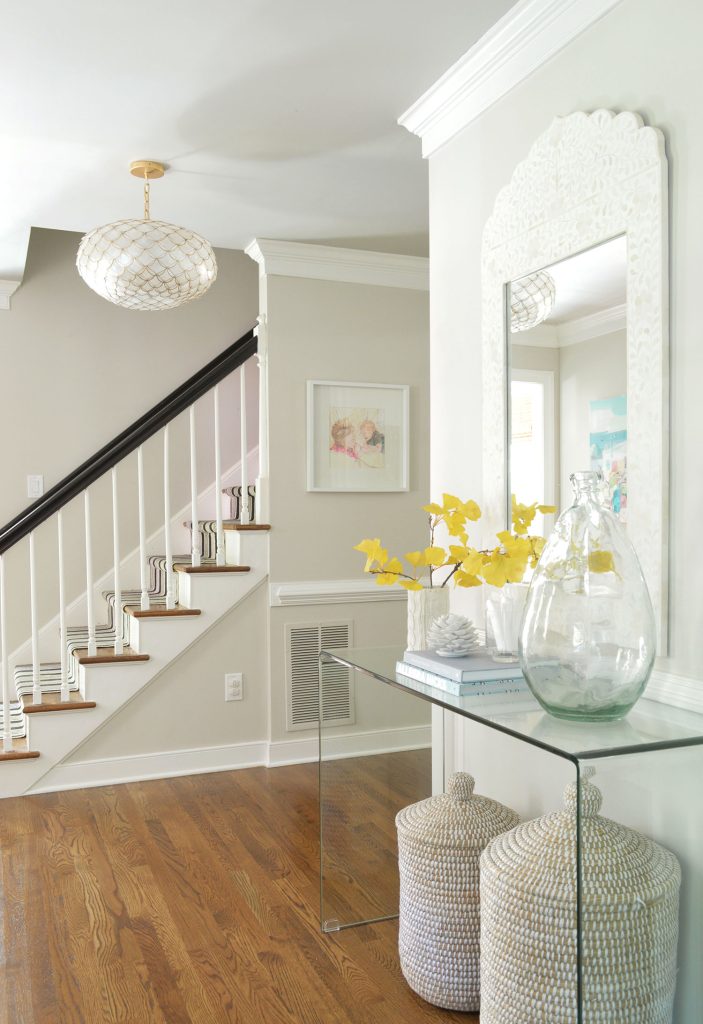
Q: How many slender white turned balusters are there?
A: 10